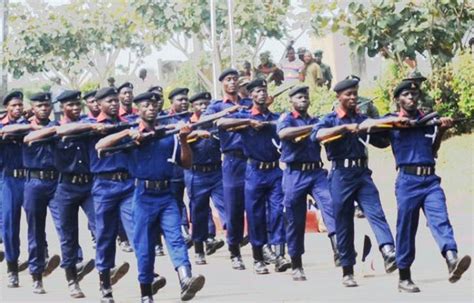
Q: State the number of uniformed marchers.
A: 15